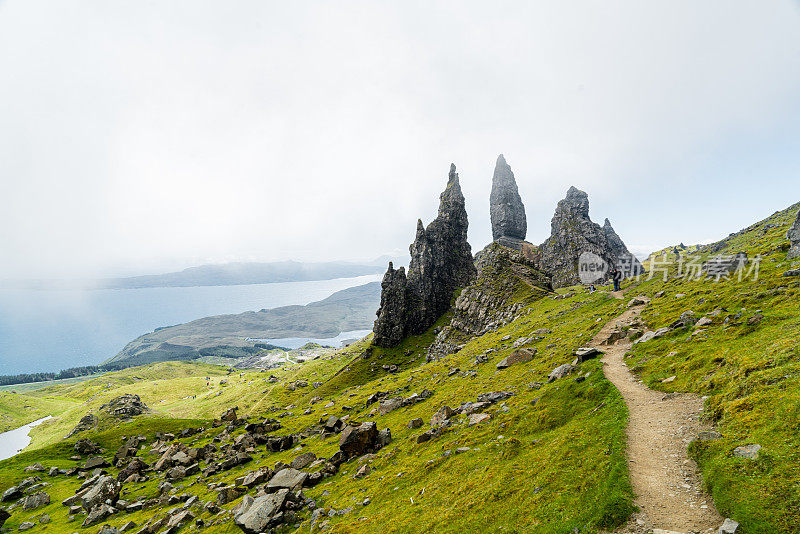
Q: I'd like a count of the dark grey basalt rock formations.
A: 3